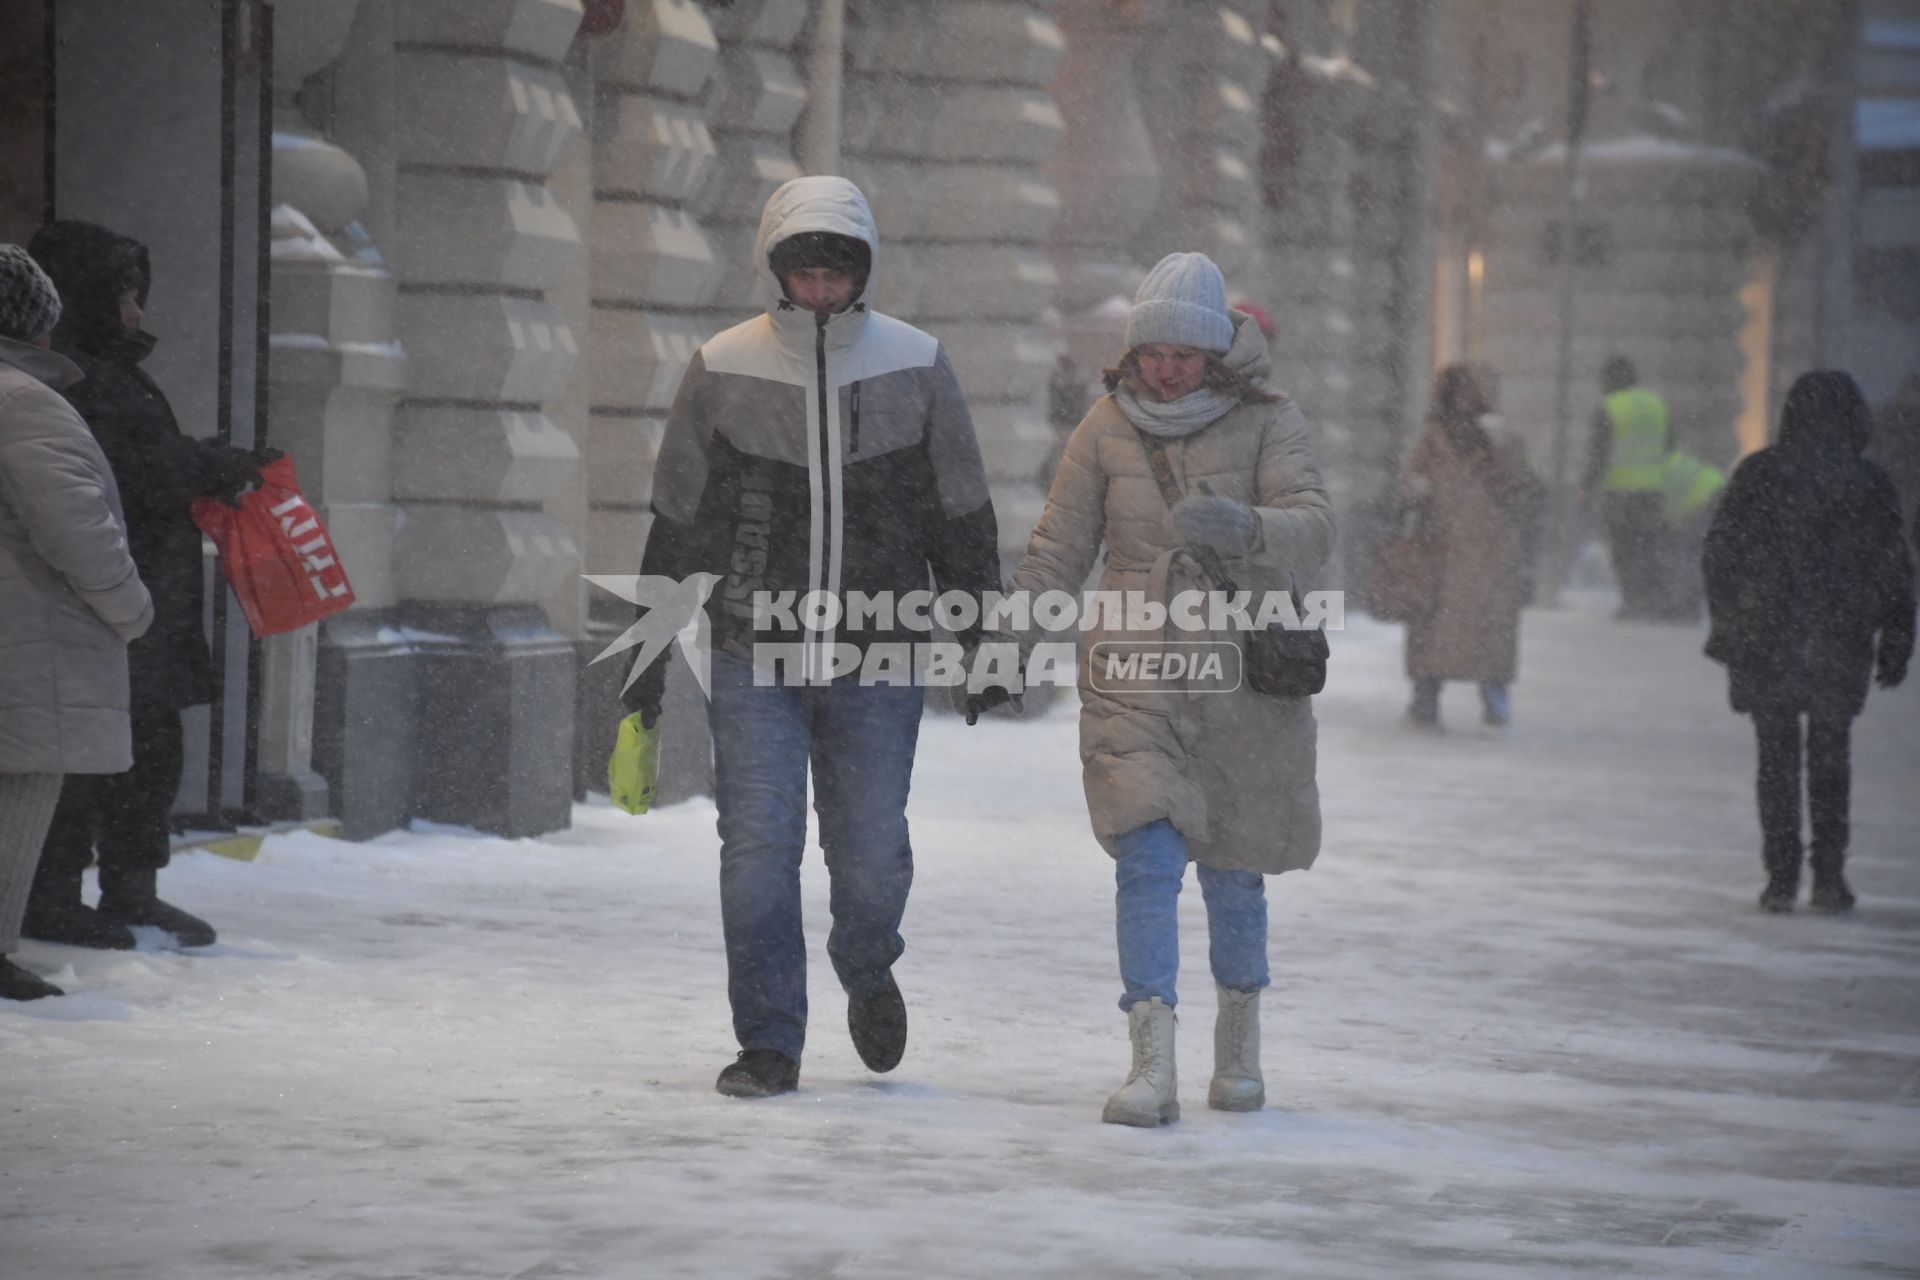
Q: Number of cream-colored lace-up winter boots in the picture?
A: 2